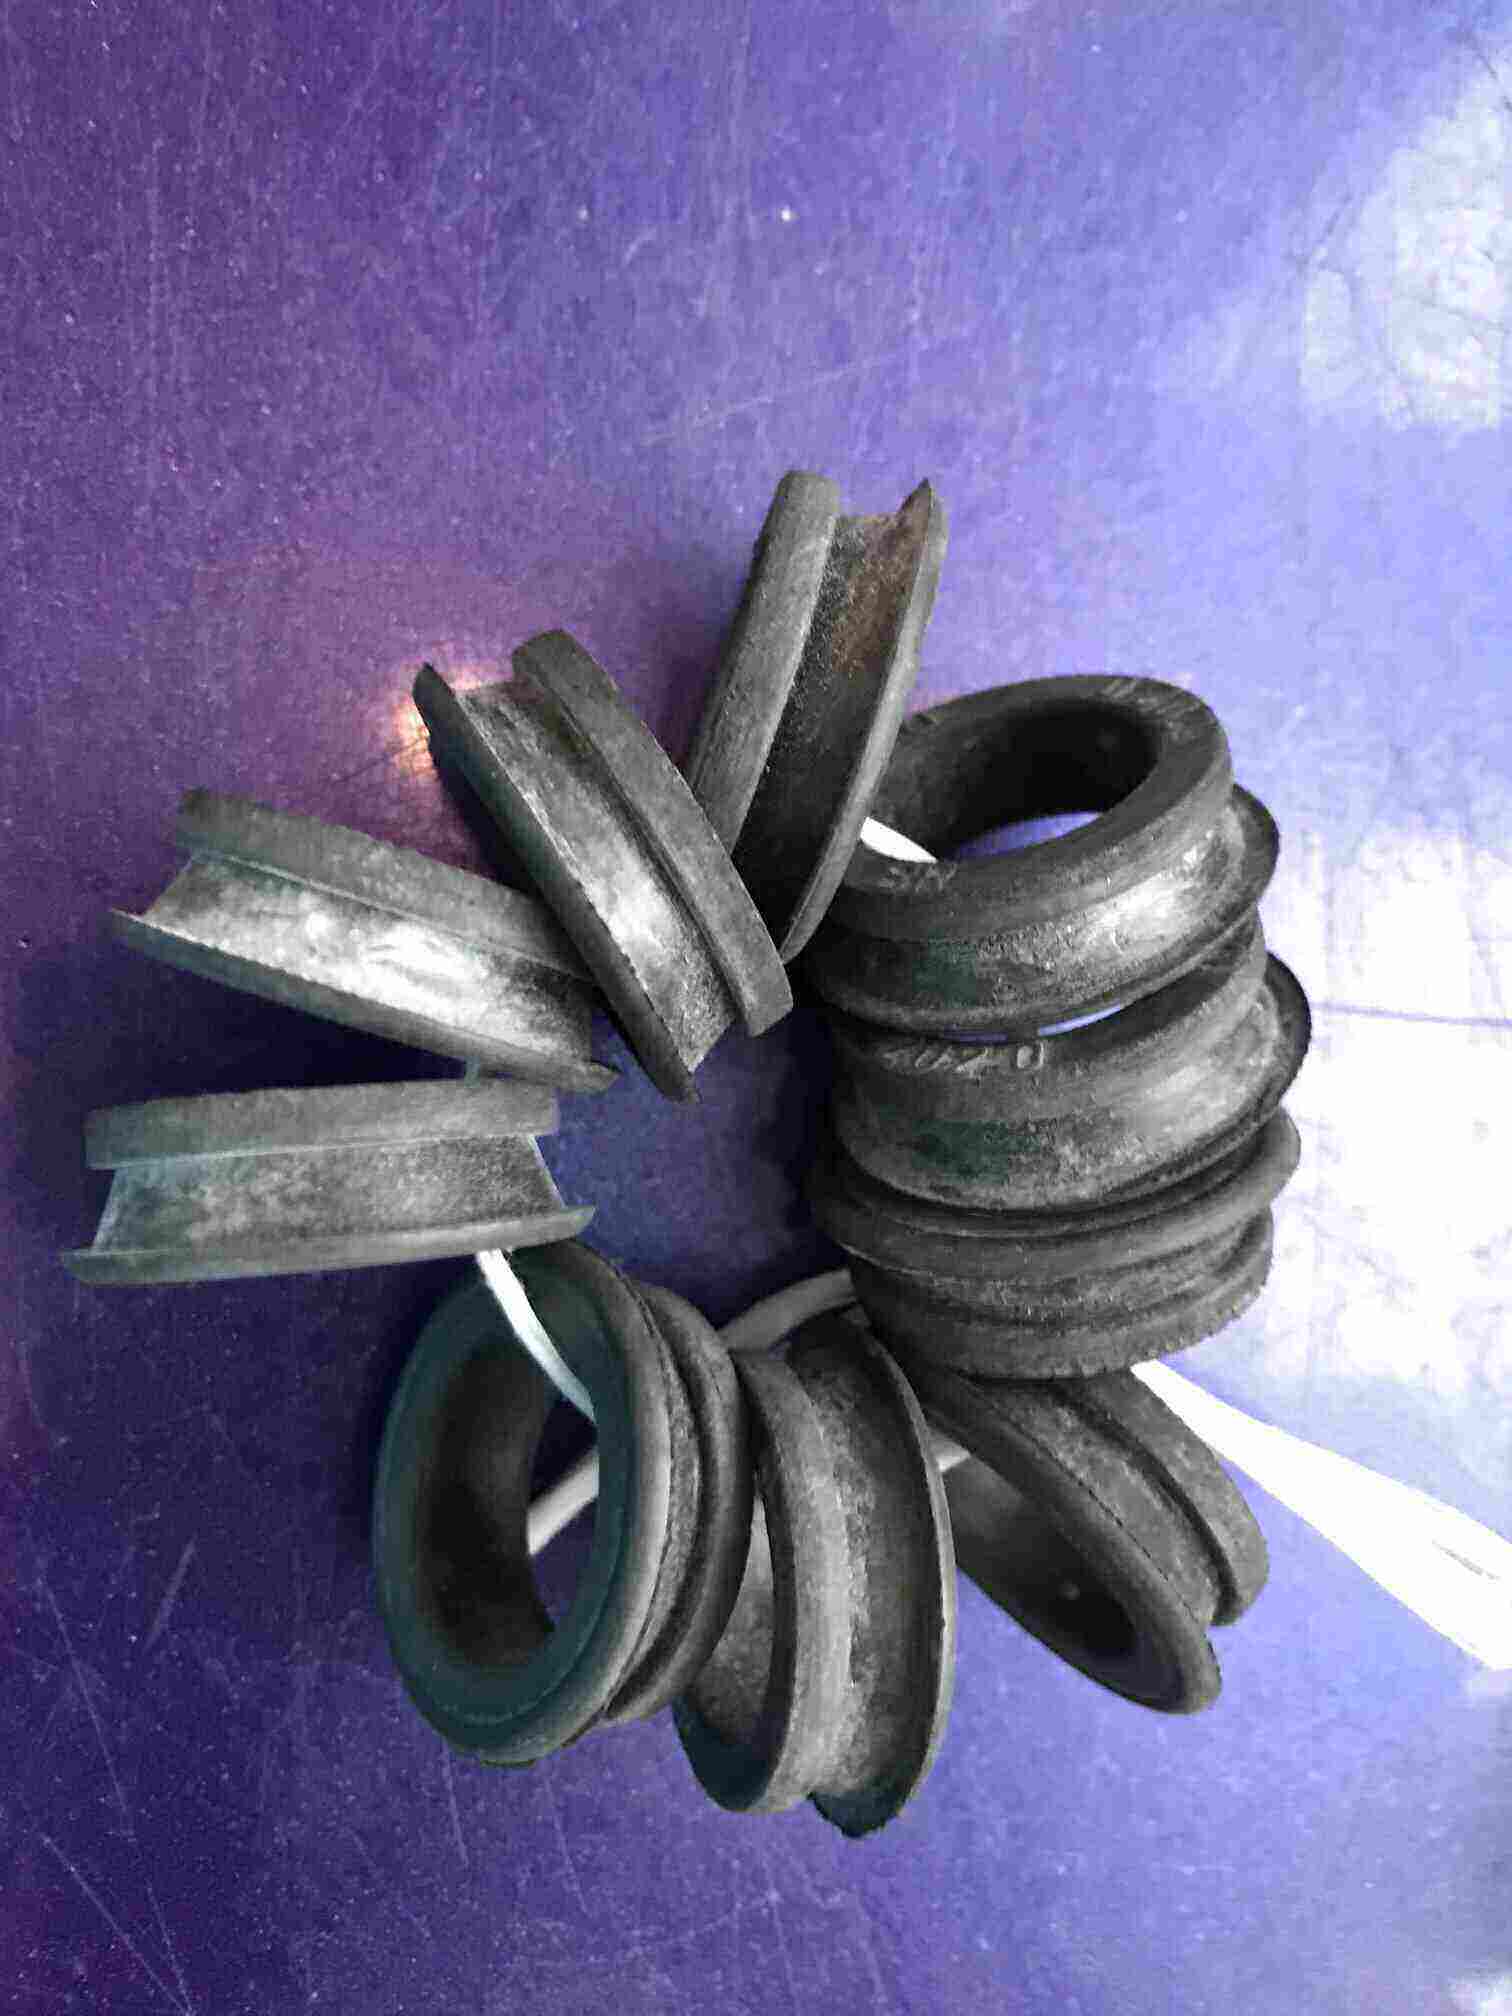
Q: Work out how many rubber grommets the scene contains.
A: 10